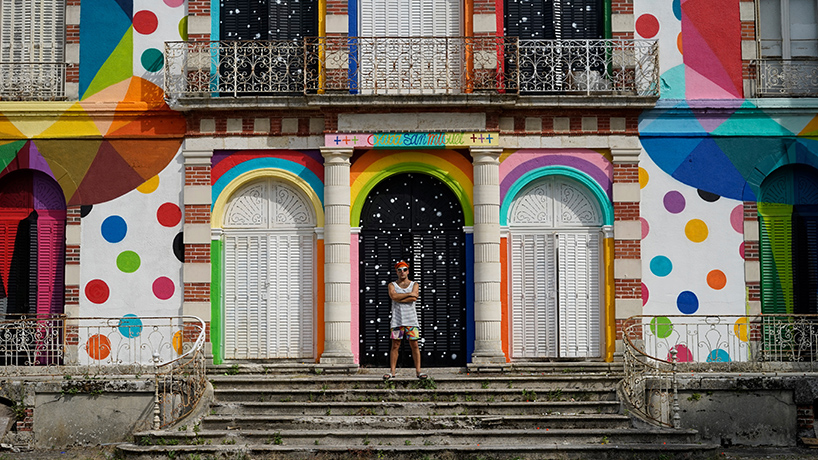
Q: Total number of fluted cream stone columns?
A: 2